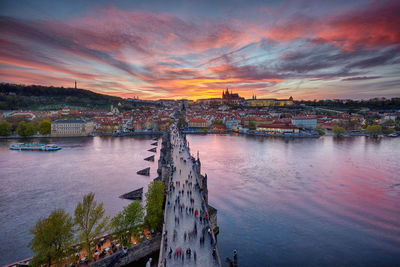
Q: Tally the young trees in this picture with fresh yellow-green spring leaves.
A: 4